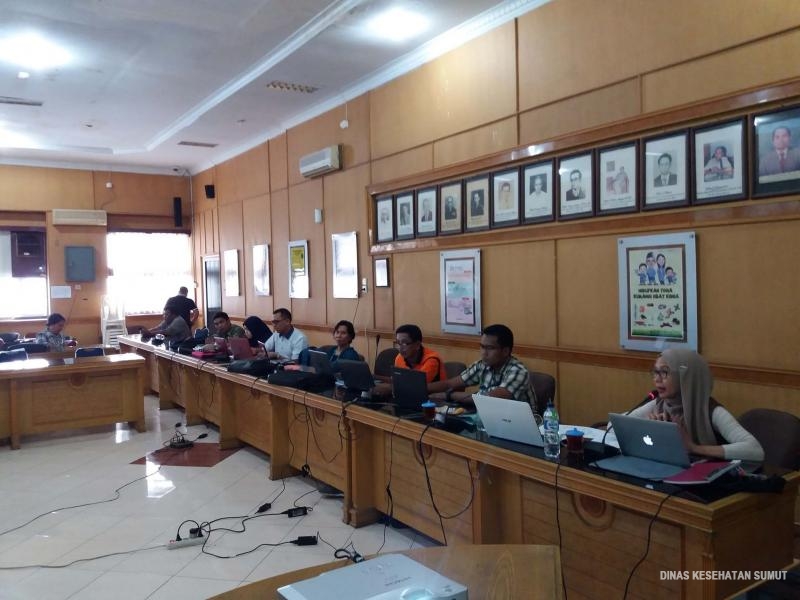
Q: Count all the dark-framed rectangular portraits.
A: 12